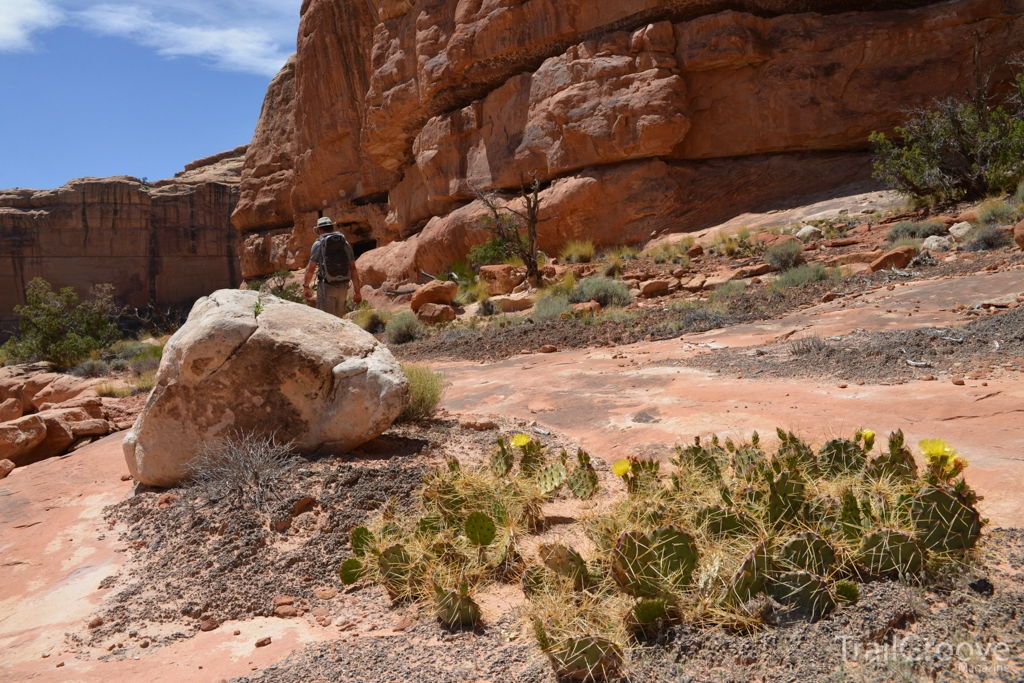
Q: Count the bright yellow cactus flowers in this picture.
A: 4